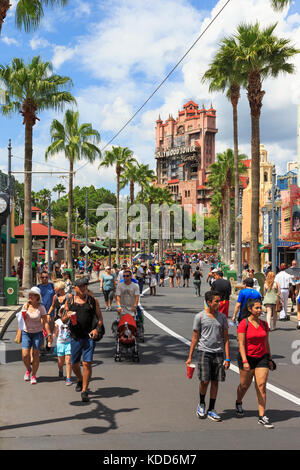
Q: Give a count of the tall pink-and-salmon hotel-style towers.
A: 1